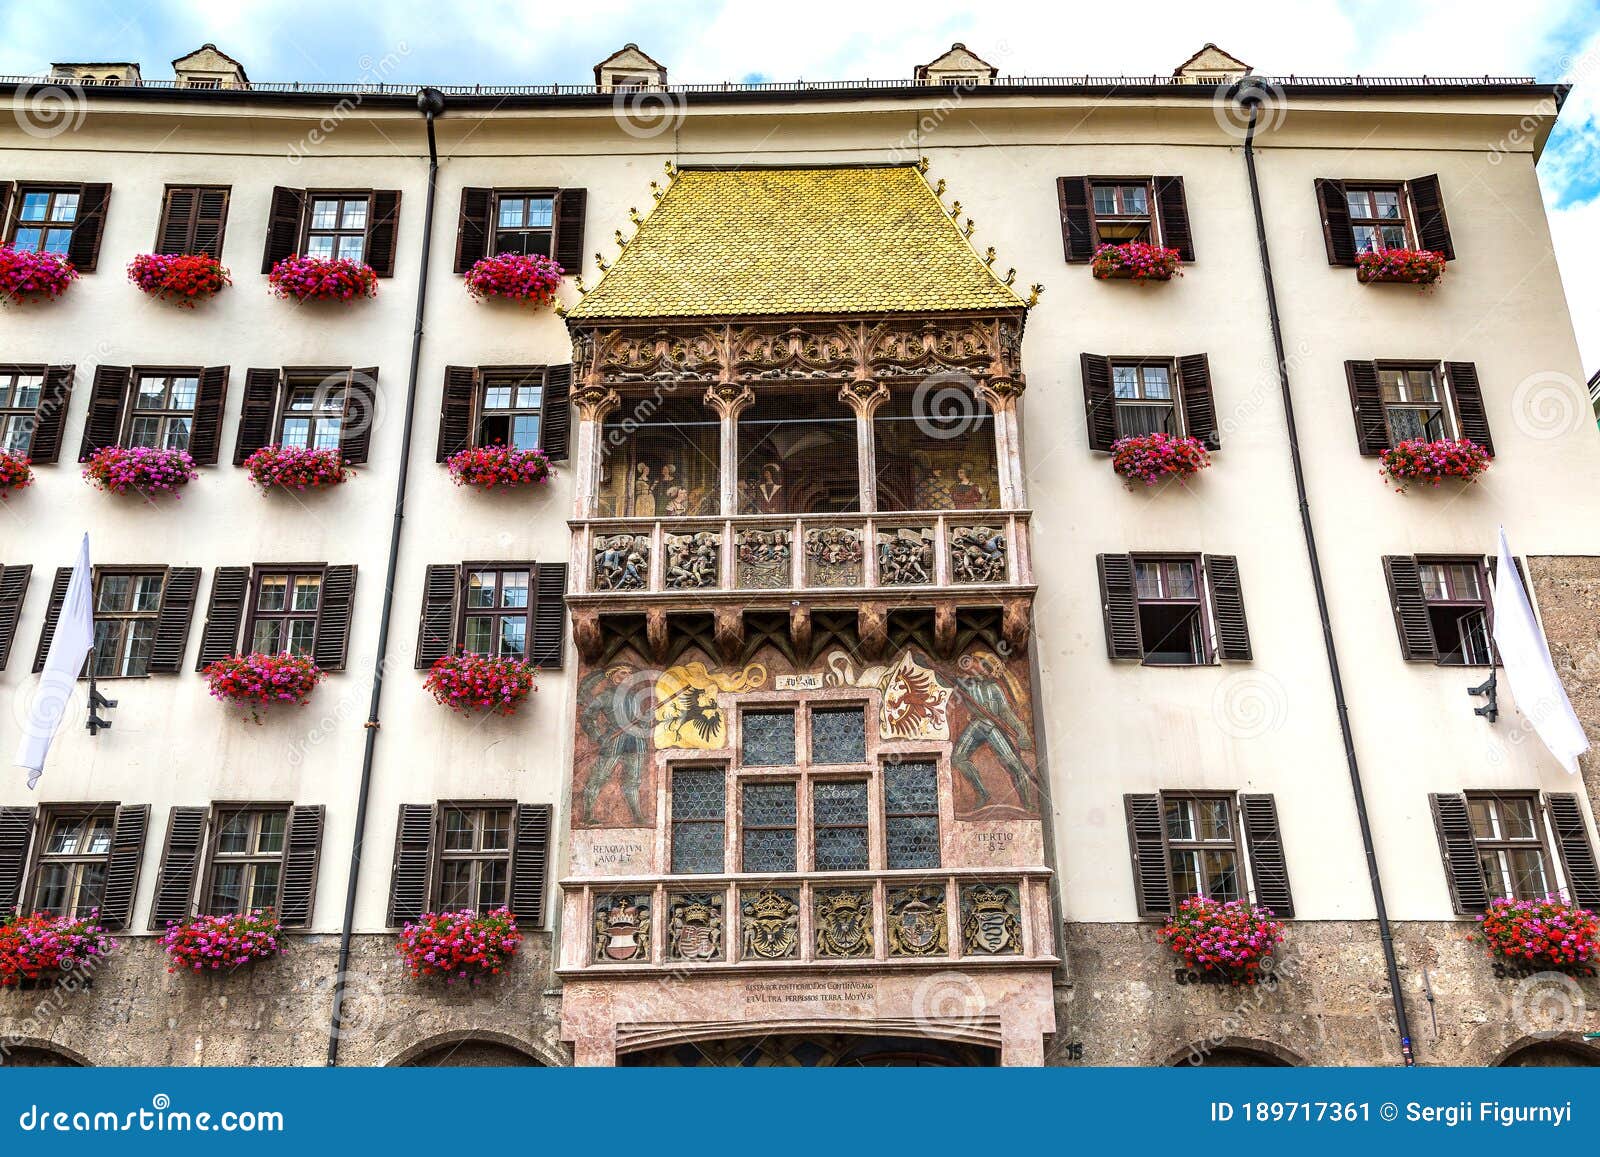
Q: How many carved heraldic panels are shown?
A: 6